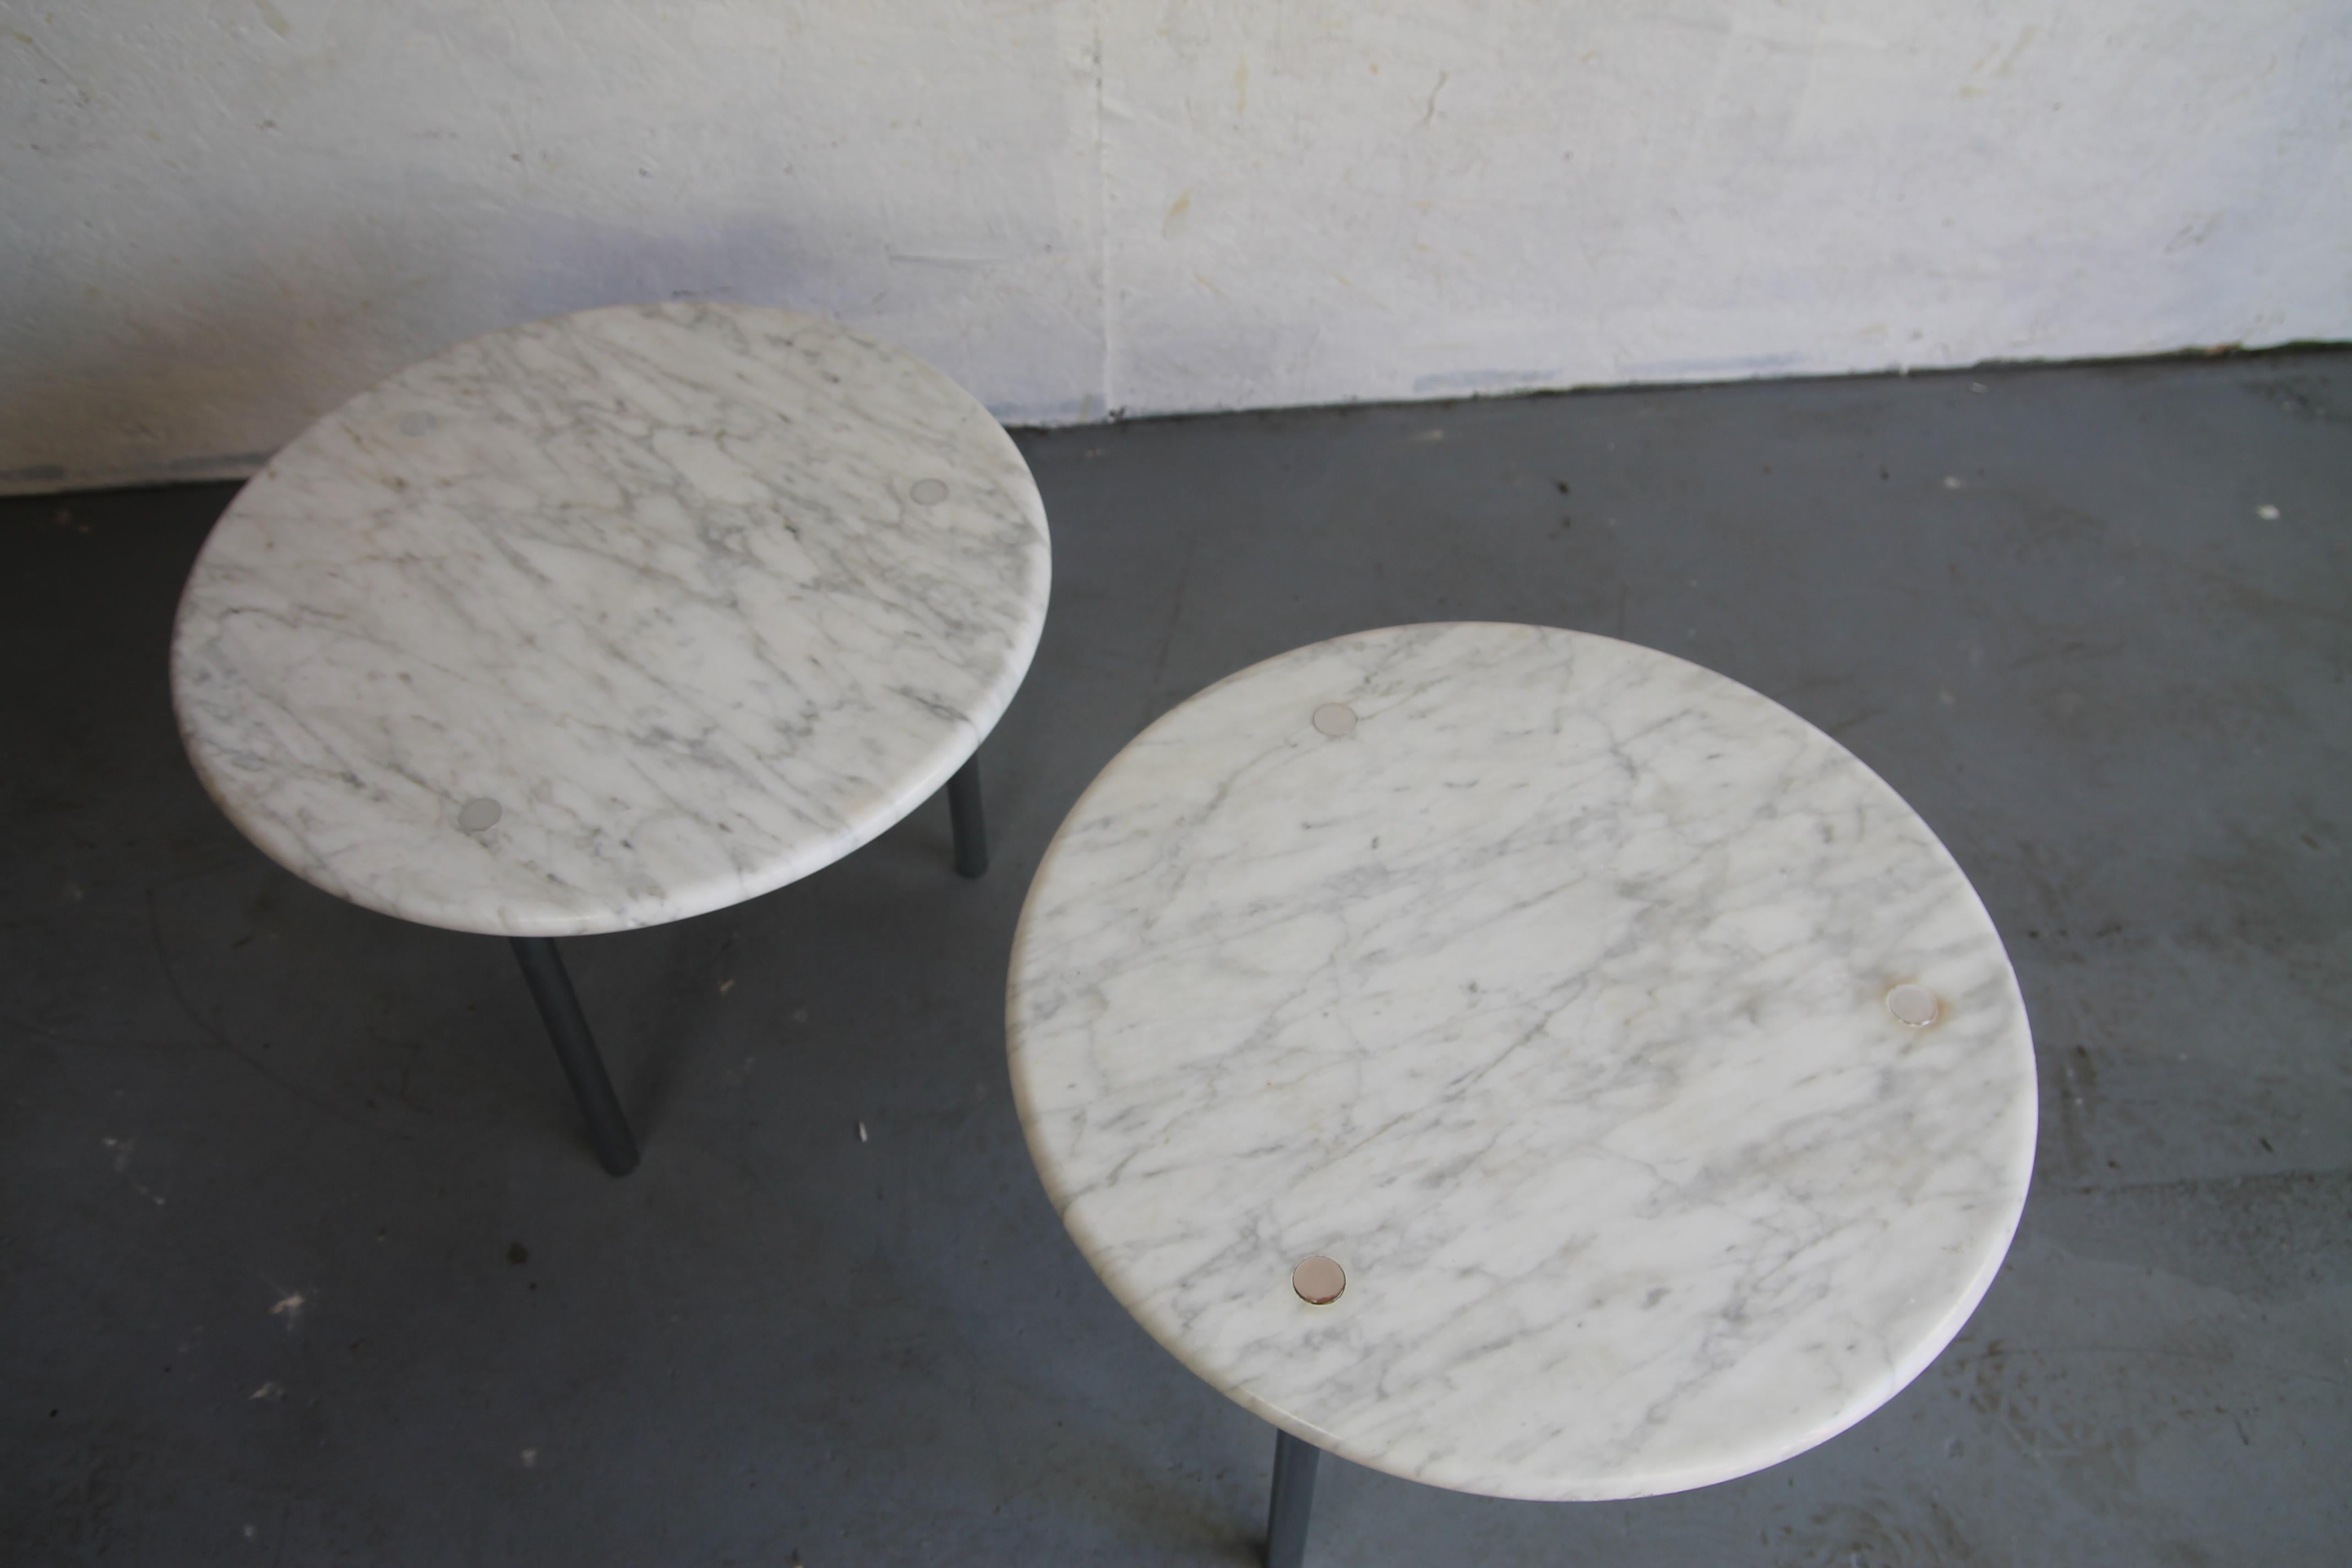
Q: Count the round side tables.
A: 2